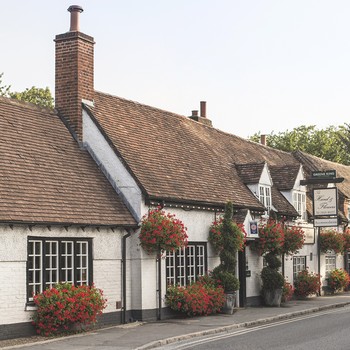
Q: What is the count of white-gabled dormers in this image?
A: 2